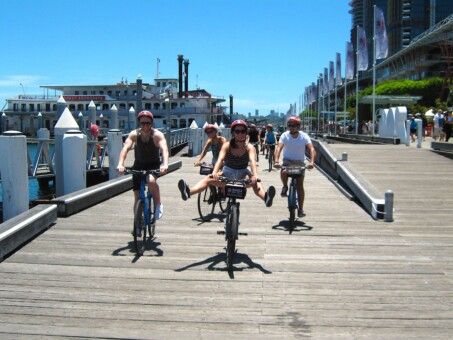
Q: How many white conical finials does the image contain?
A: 13